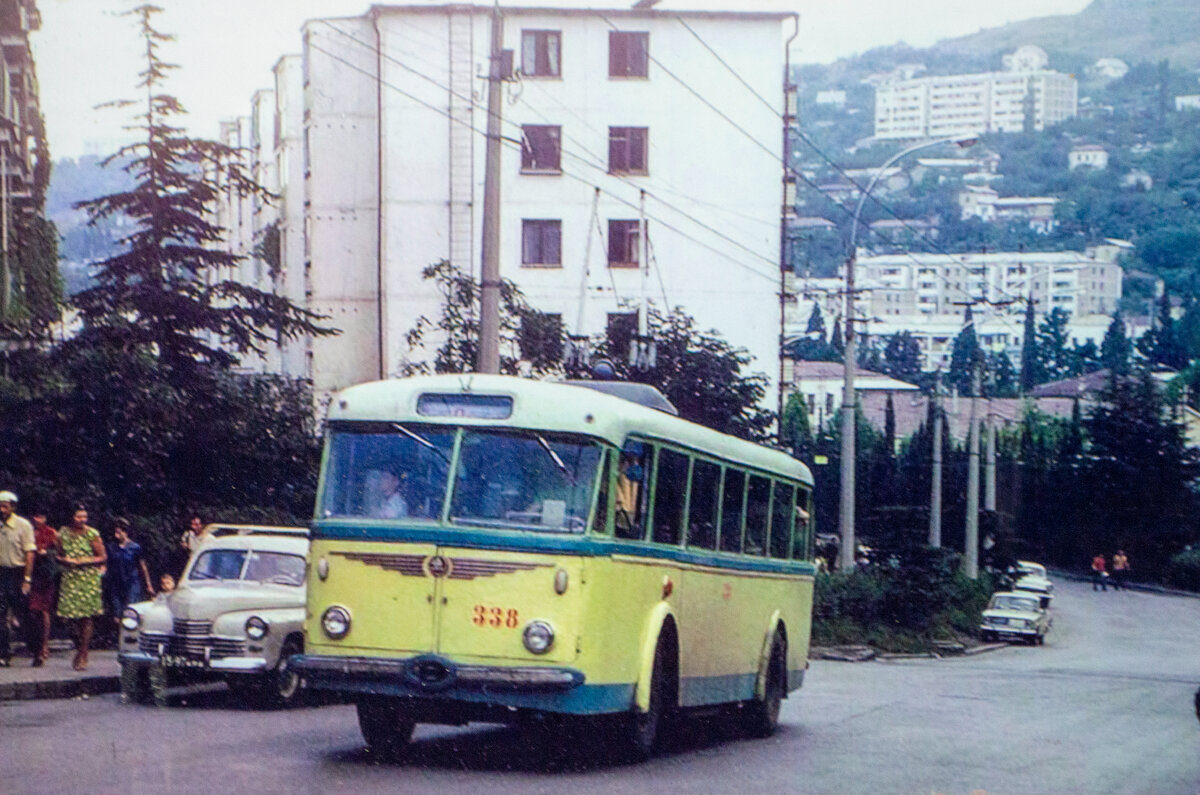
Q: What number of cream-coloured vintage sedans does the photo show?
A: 1